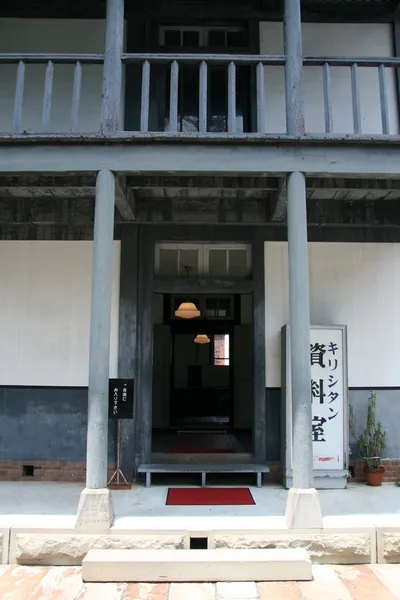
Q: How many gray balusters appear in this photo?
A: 11